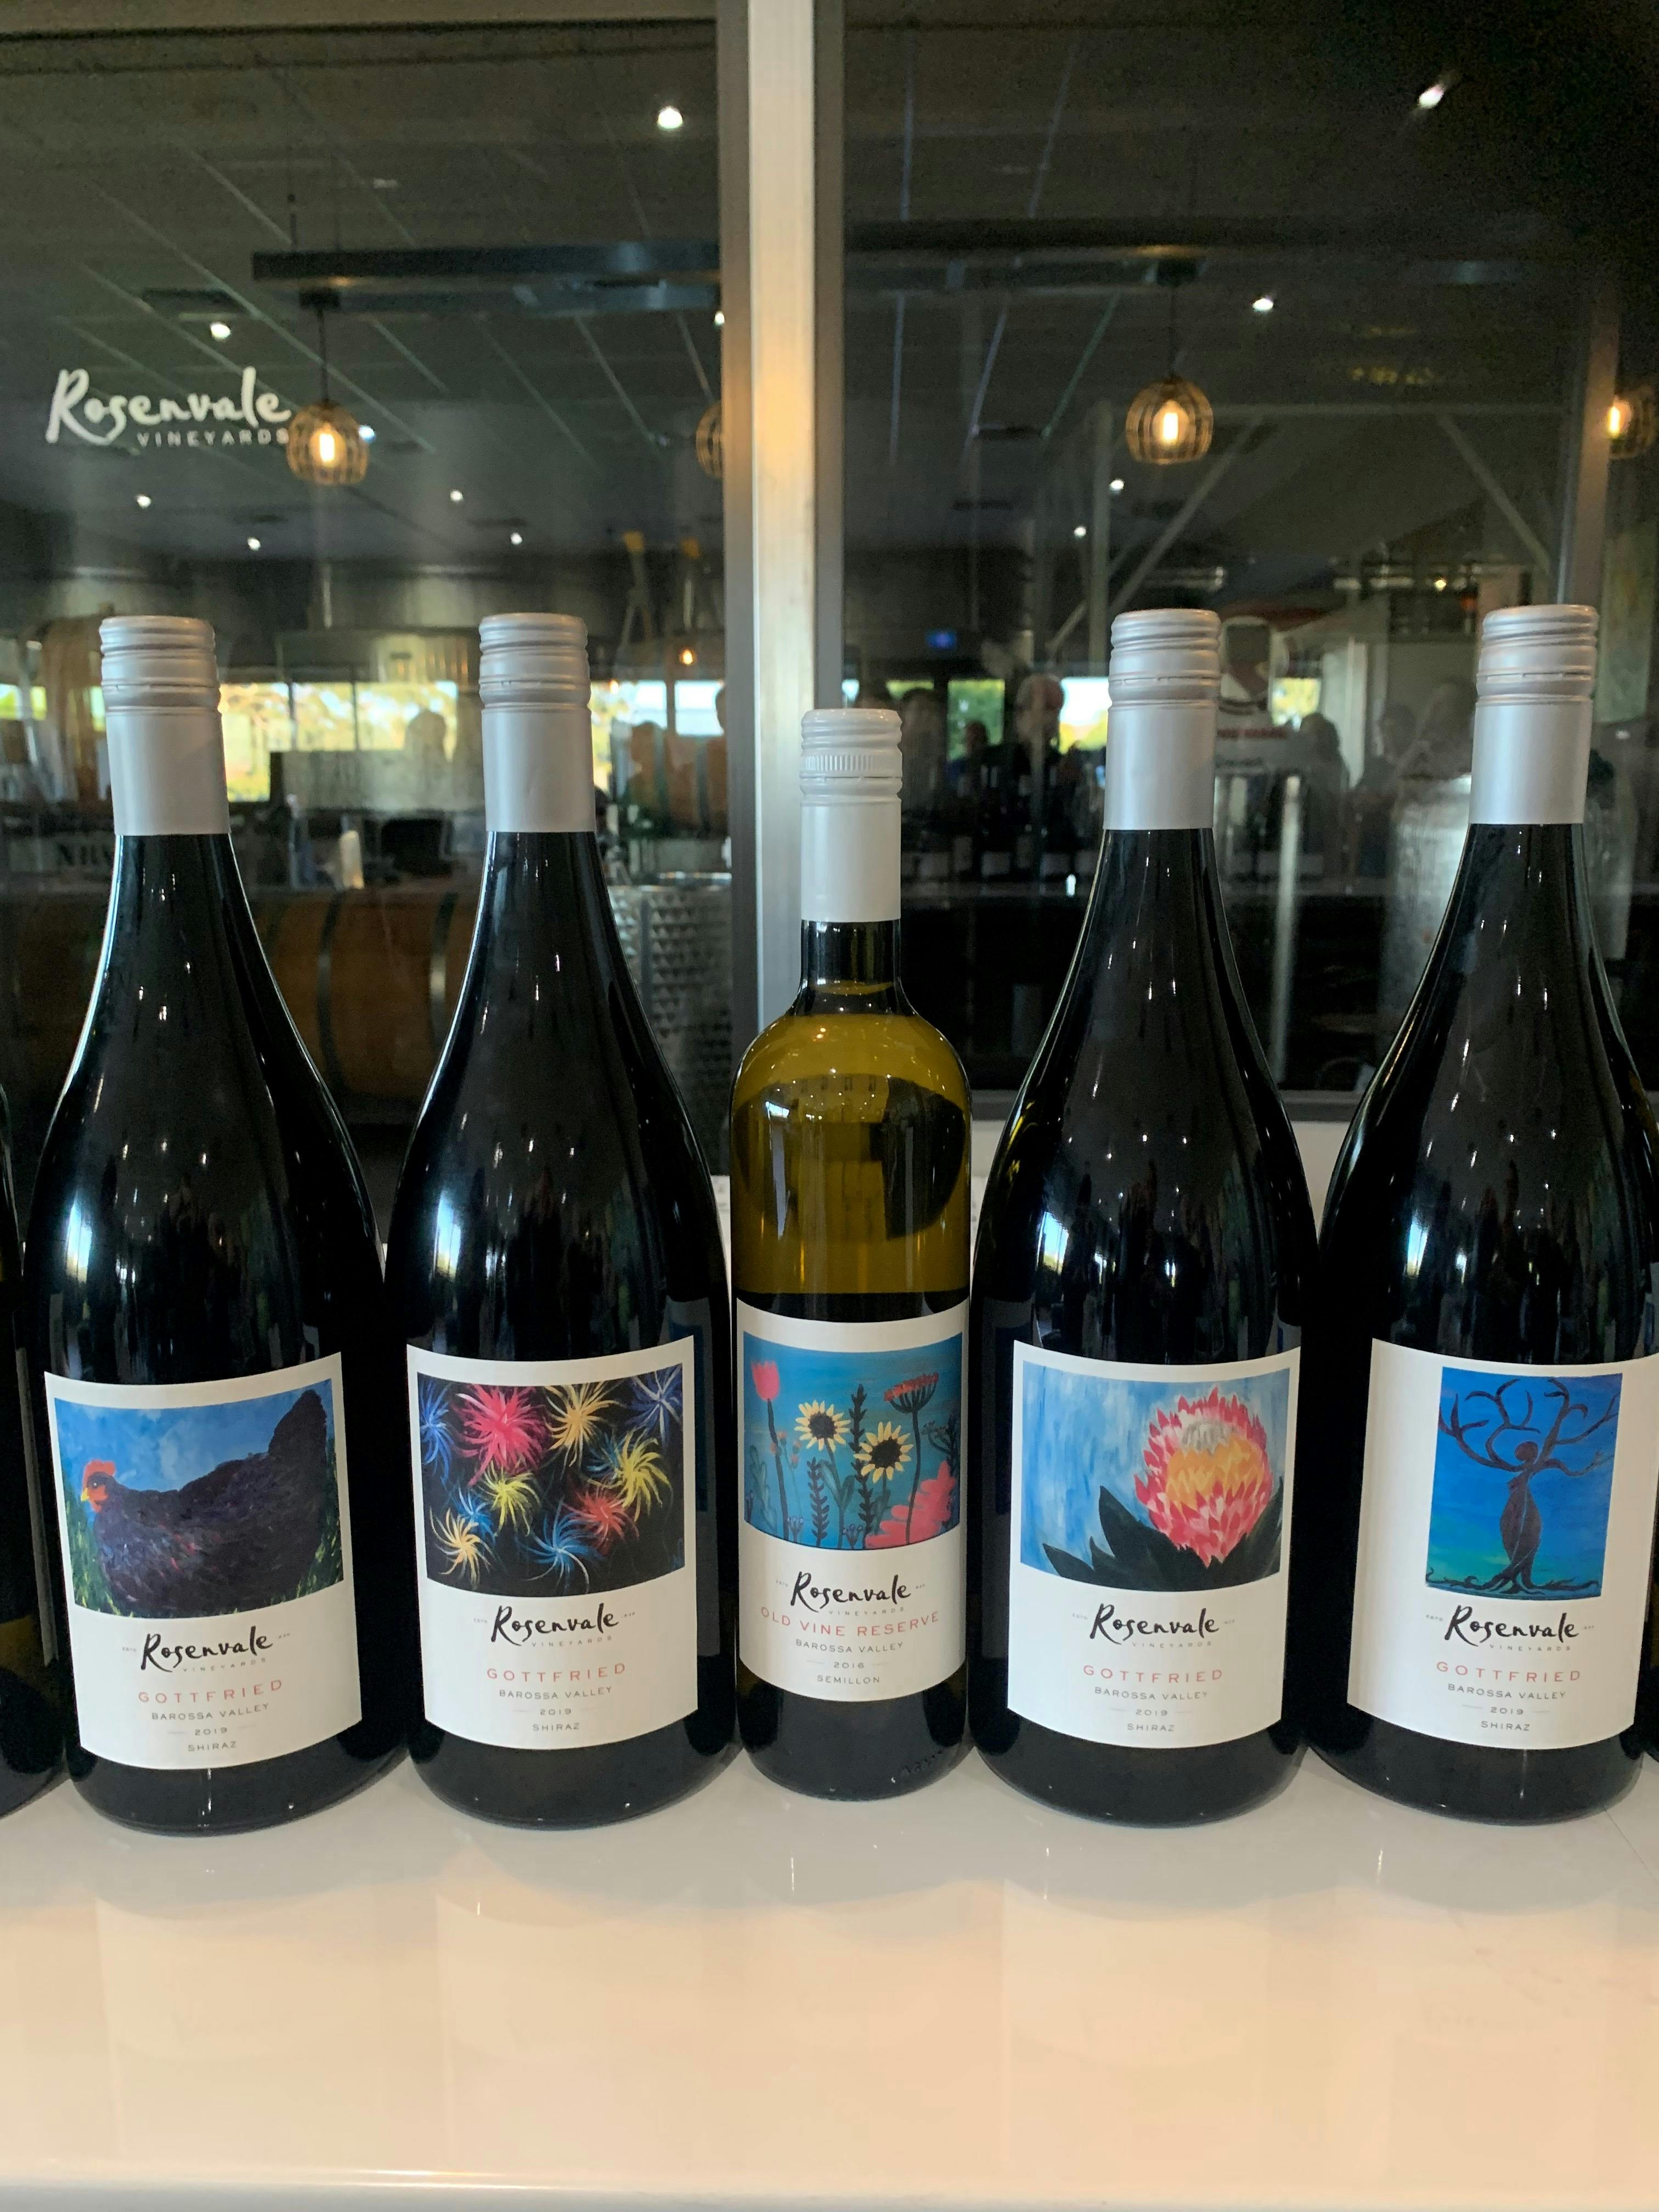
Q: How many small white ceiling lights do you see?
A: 12